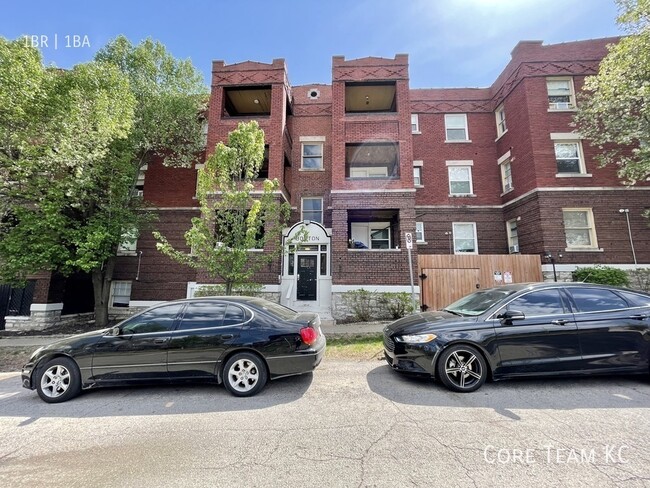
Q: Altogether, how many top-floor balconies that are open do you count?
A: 2